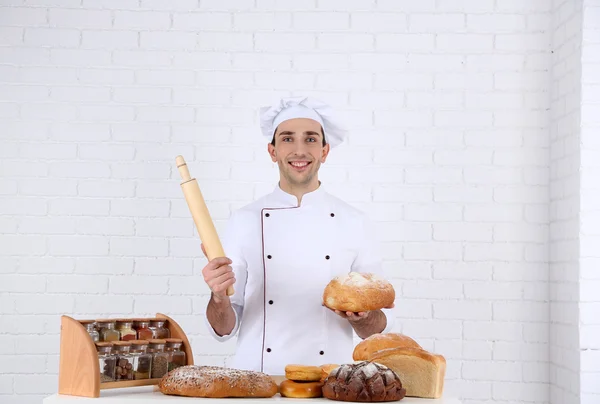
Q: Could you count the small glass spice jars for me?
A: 10